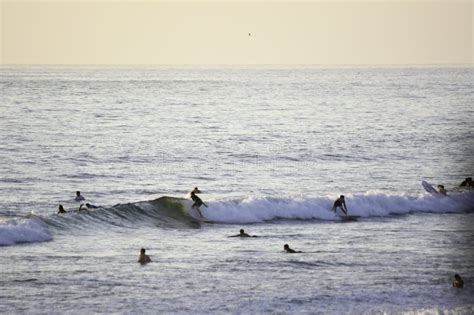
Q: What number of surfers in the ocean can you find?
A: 11